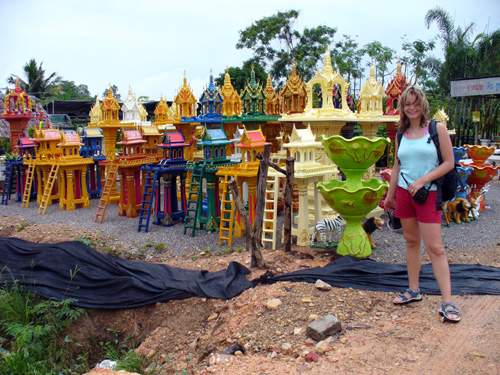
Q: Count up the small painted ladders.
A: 8